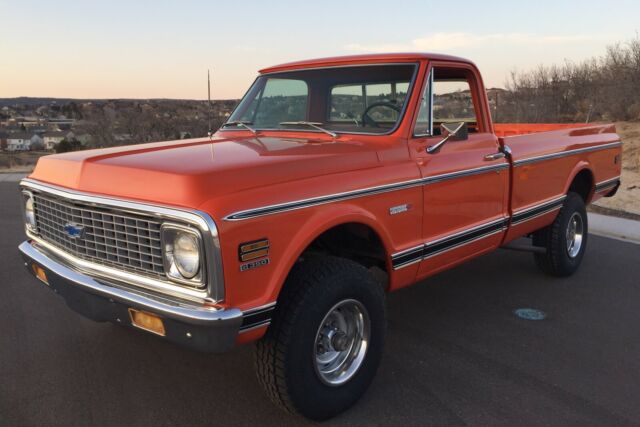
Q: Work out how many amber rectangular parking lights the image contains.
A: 2